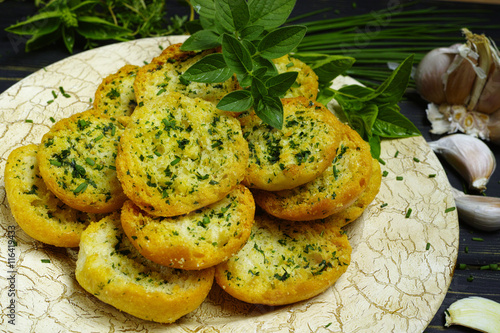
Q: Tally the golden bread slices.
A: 12